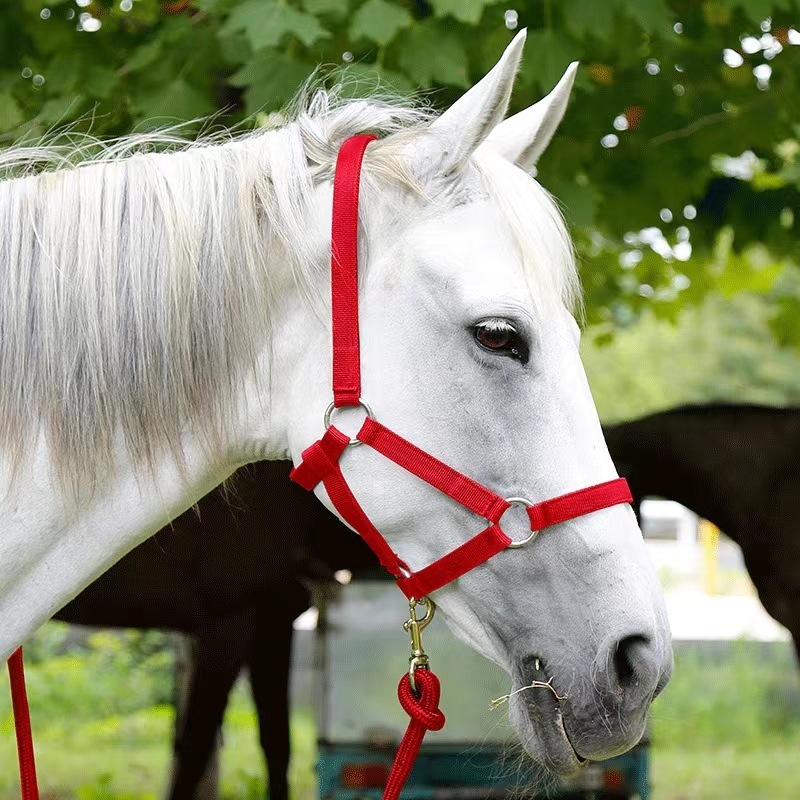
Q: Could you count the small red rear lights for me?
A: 2